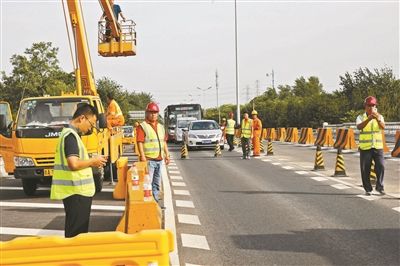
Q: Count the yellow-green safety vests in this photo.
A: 5